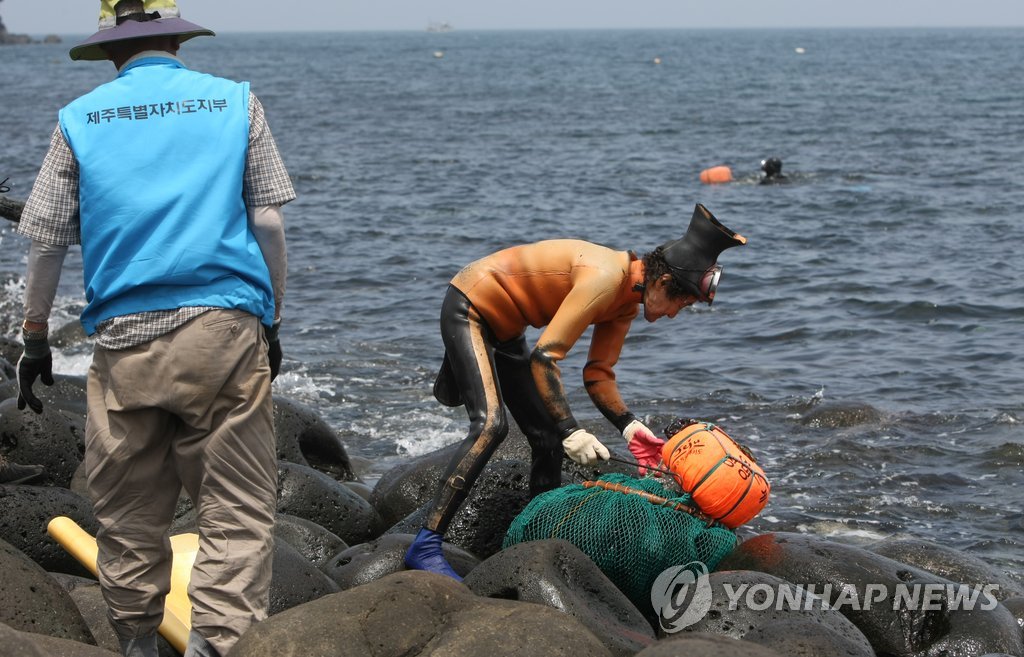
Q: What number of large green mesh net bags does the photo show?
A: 1